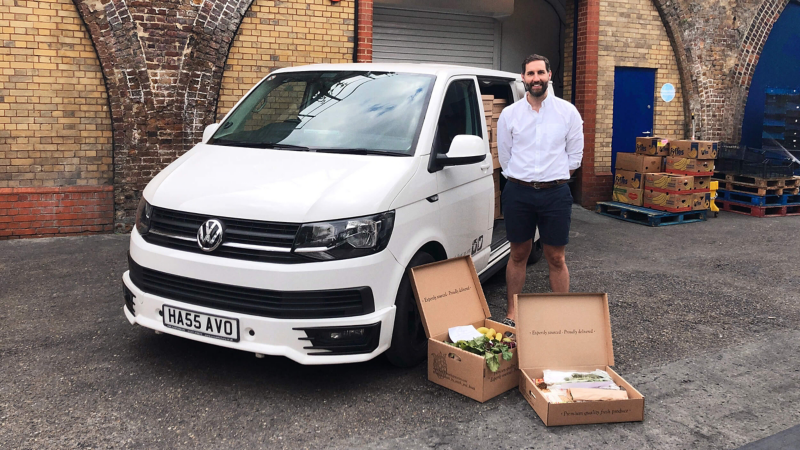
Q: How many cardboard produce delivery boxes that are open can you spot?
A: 2